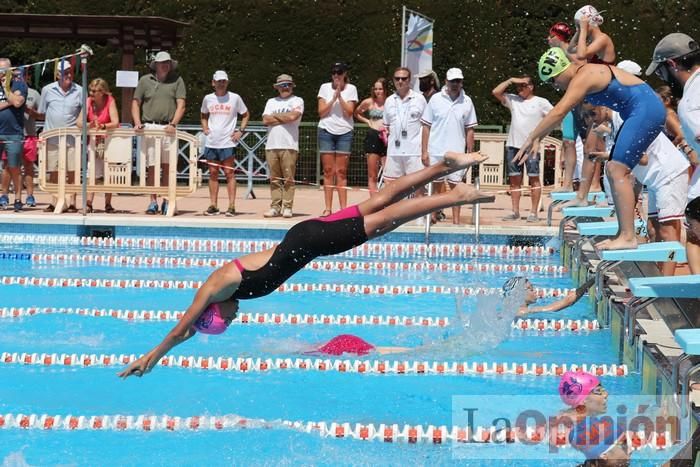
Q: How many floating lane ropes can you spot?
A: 6